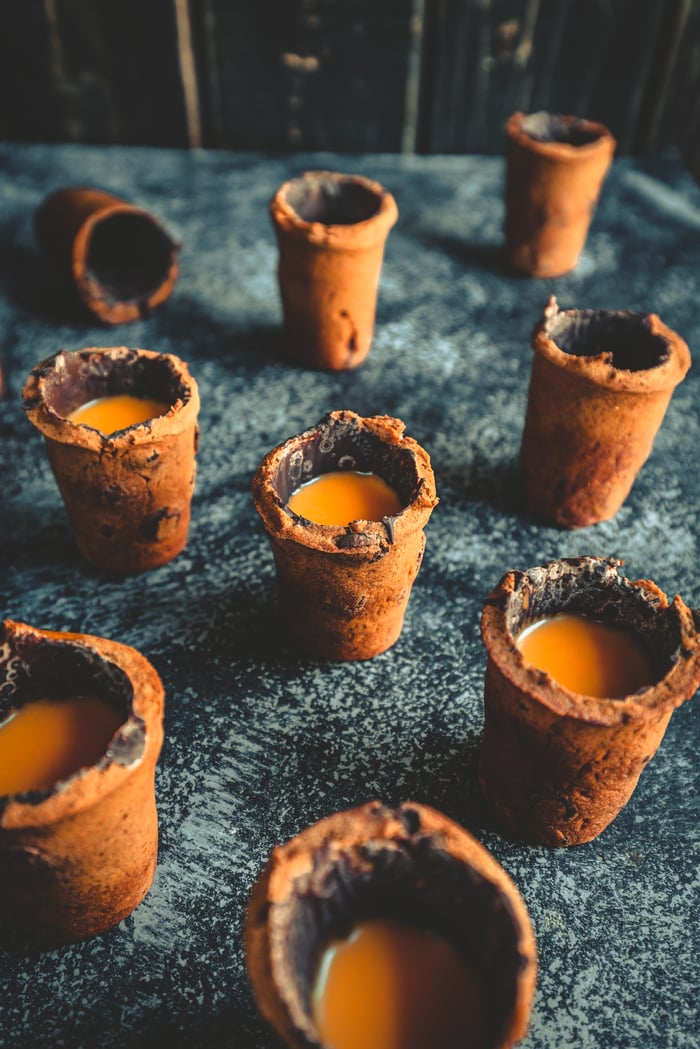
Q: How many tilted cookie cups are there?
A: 1